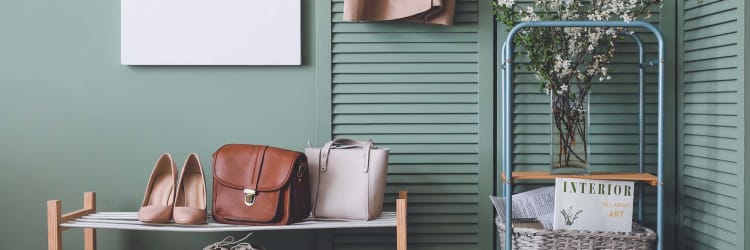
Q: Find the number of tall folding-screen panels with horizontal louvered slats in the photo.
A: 3